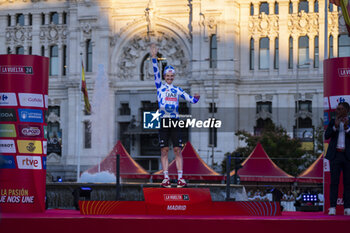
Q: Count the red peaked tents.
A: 4